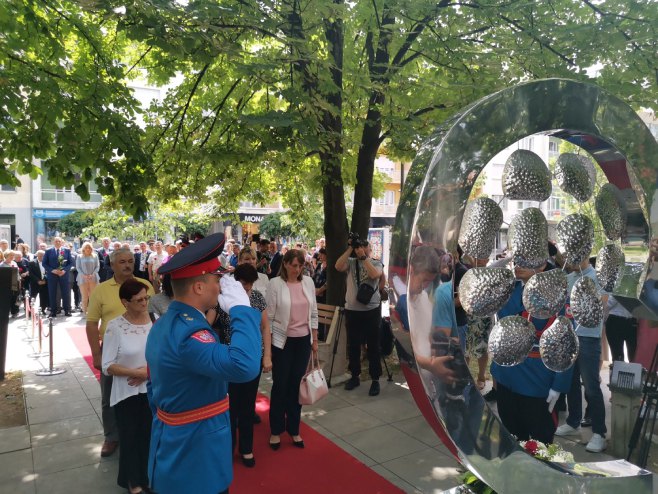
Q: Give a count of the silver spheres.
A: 12